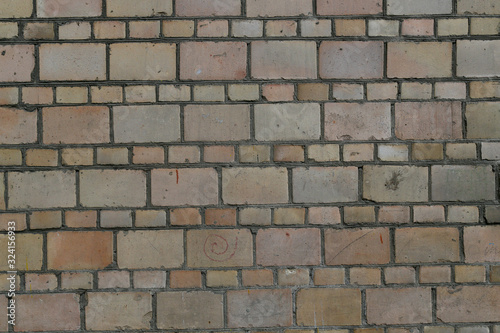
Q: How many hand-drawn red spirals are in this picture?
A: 1